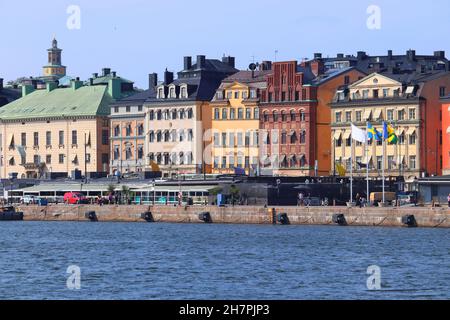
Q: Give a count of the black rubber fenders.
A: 6